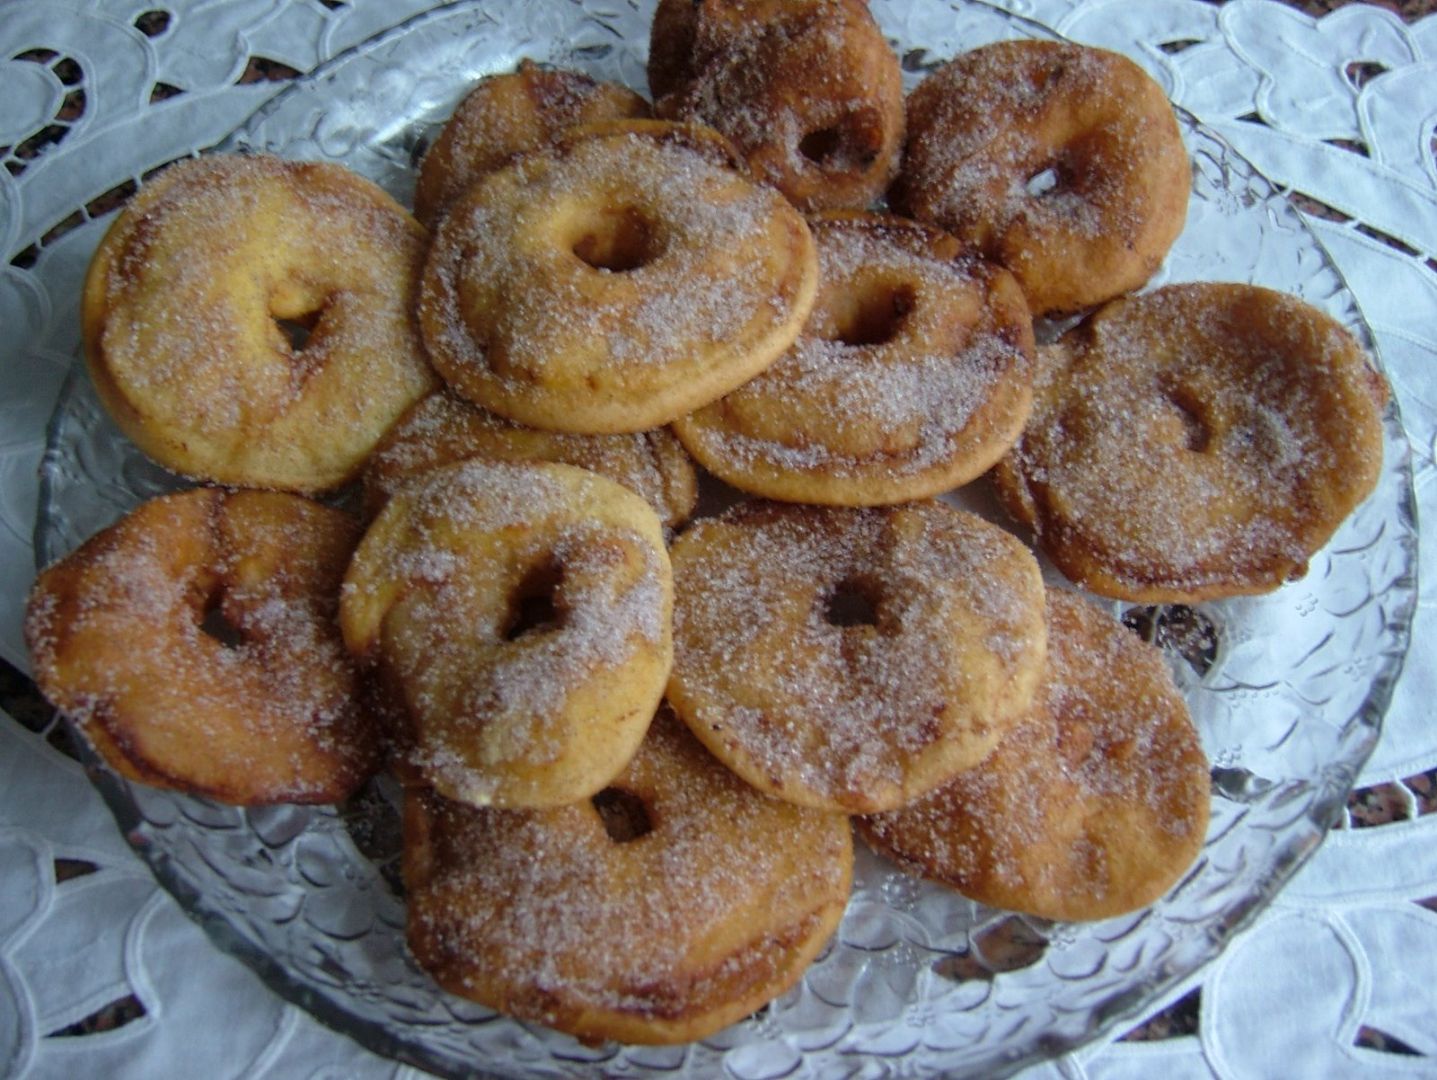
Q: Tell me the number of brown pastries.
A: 13